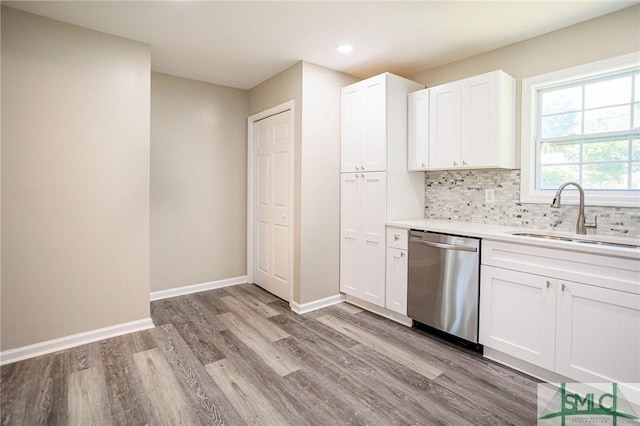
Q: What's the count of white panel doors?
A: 1